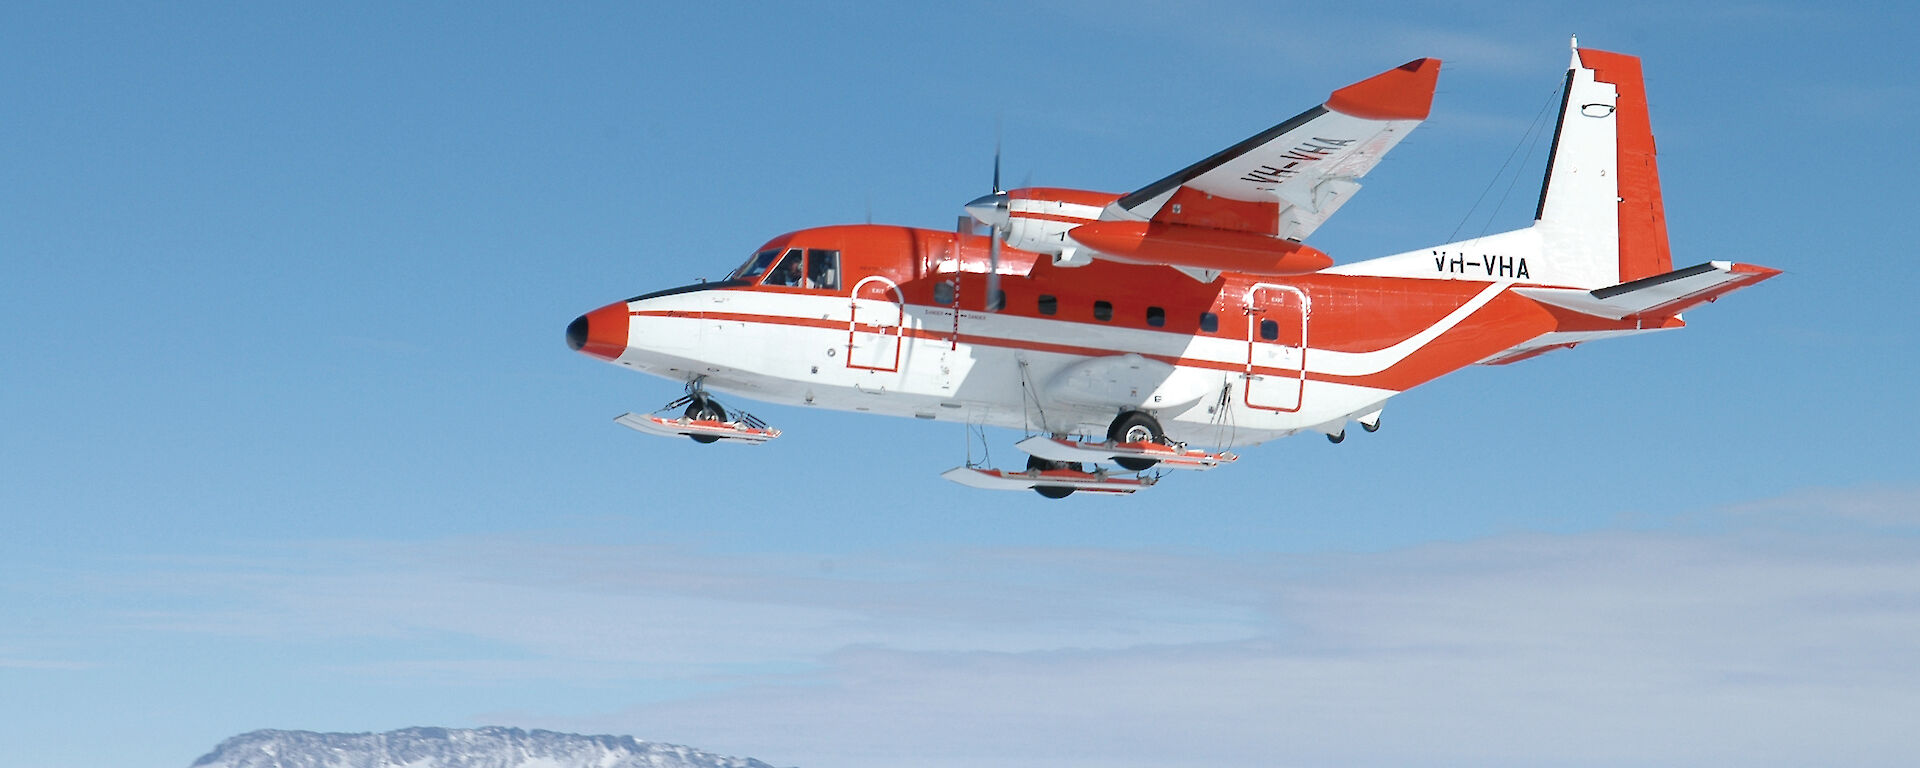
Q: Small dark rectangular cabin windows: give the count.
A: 7